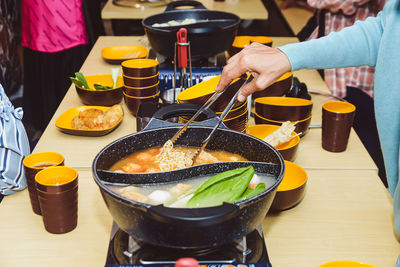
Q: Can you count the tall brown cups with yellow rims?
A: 3